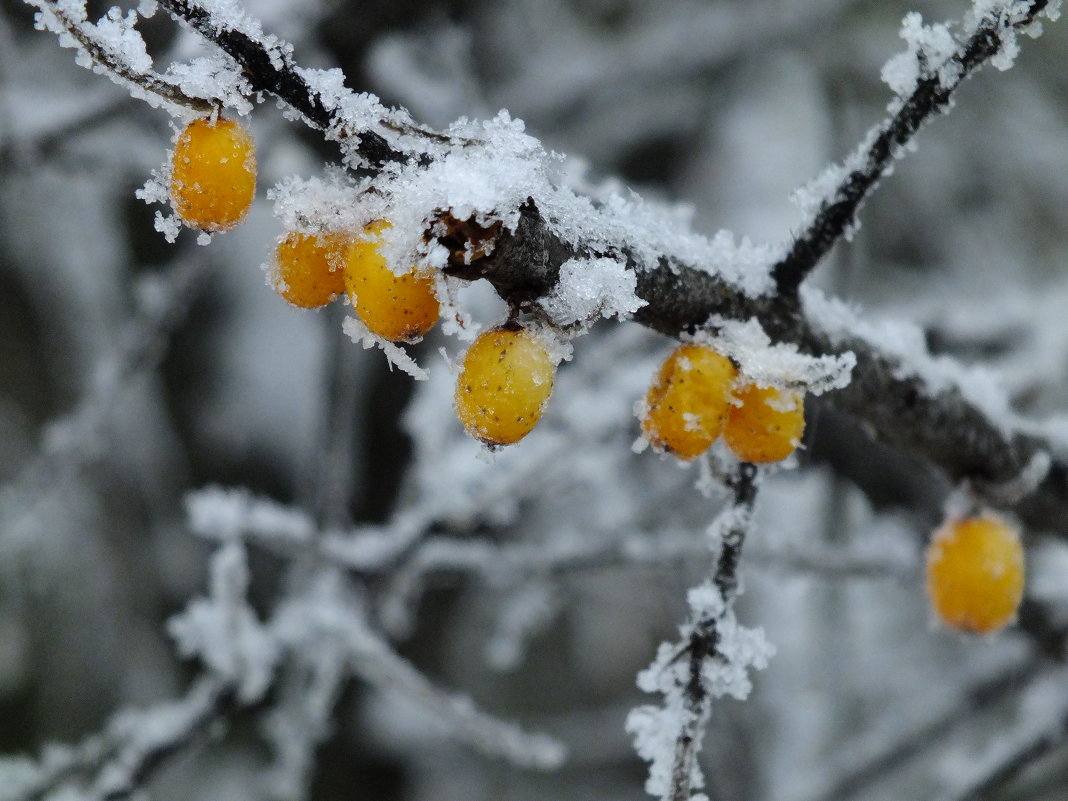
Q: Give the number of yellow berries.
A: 7